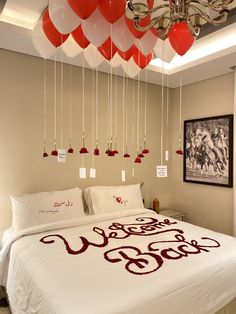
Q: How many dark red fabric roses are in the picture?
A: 13